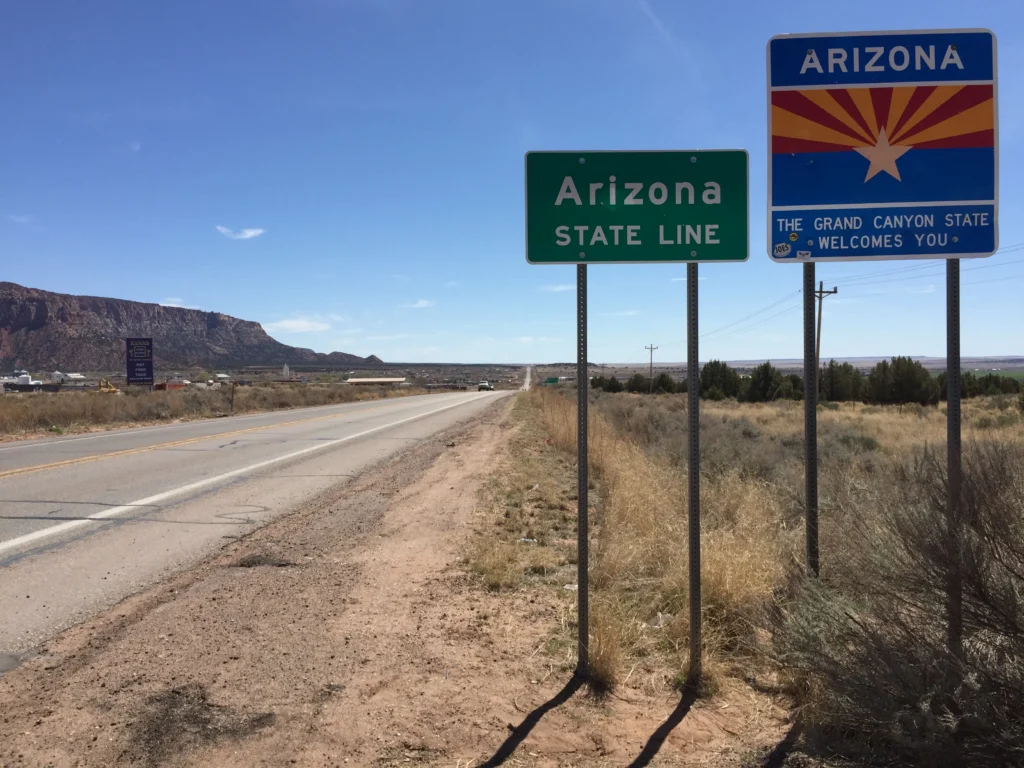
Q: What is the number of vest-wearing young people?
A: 0